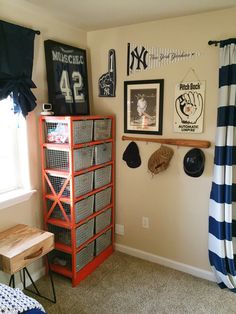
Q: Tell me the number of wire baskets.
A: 12